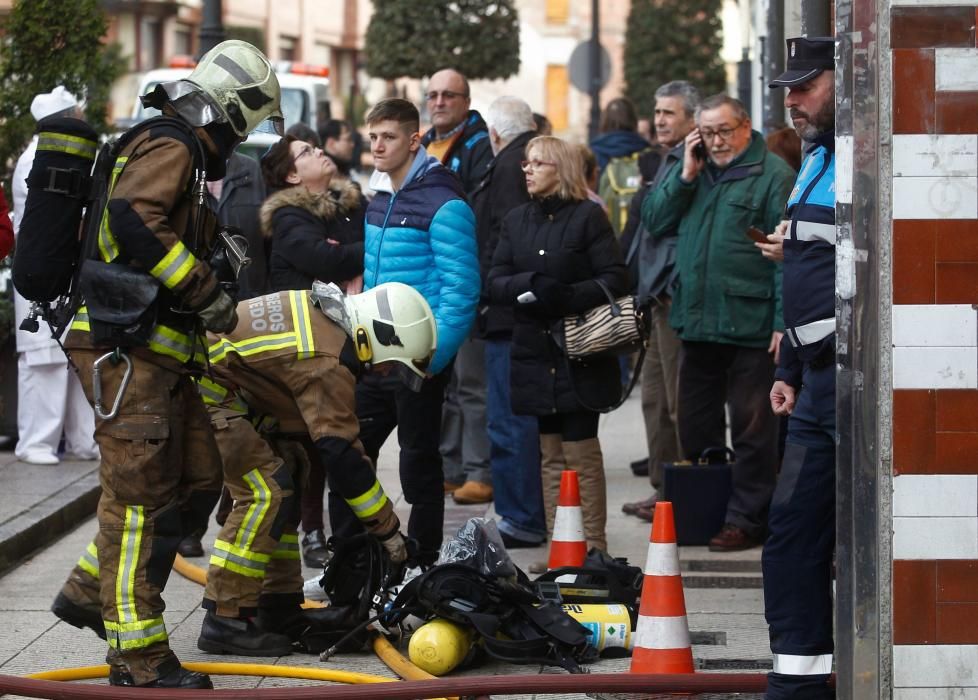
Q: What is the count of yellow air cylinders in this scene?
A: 2